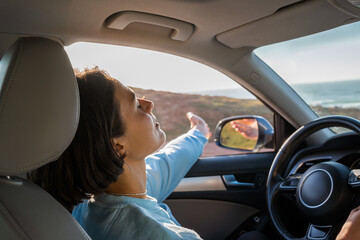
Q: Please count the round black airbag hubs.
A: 1